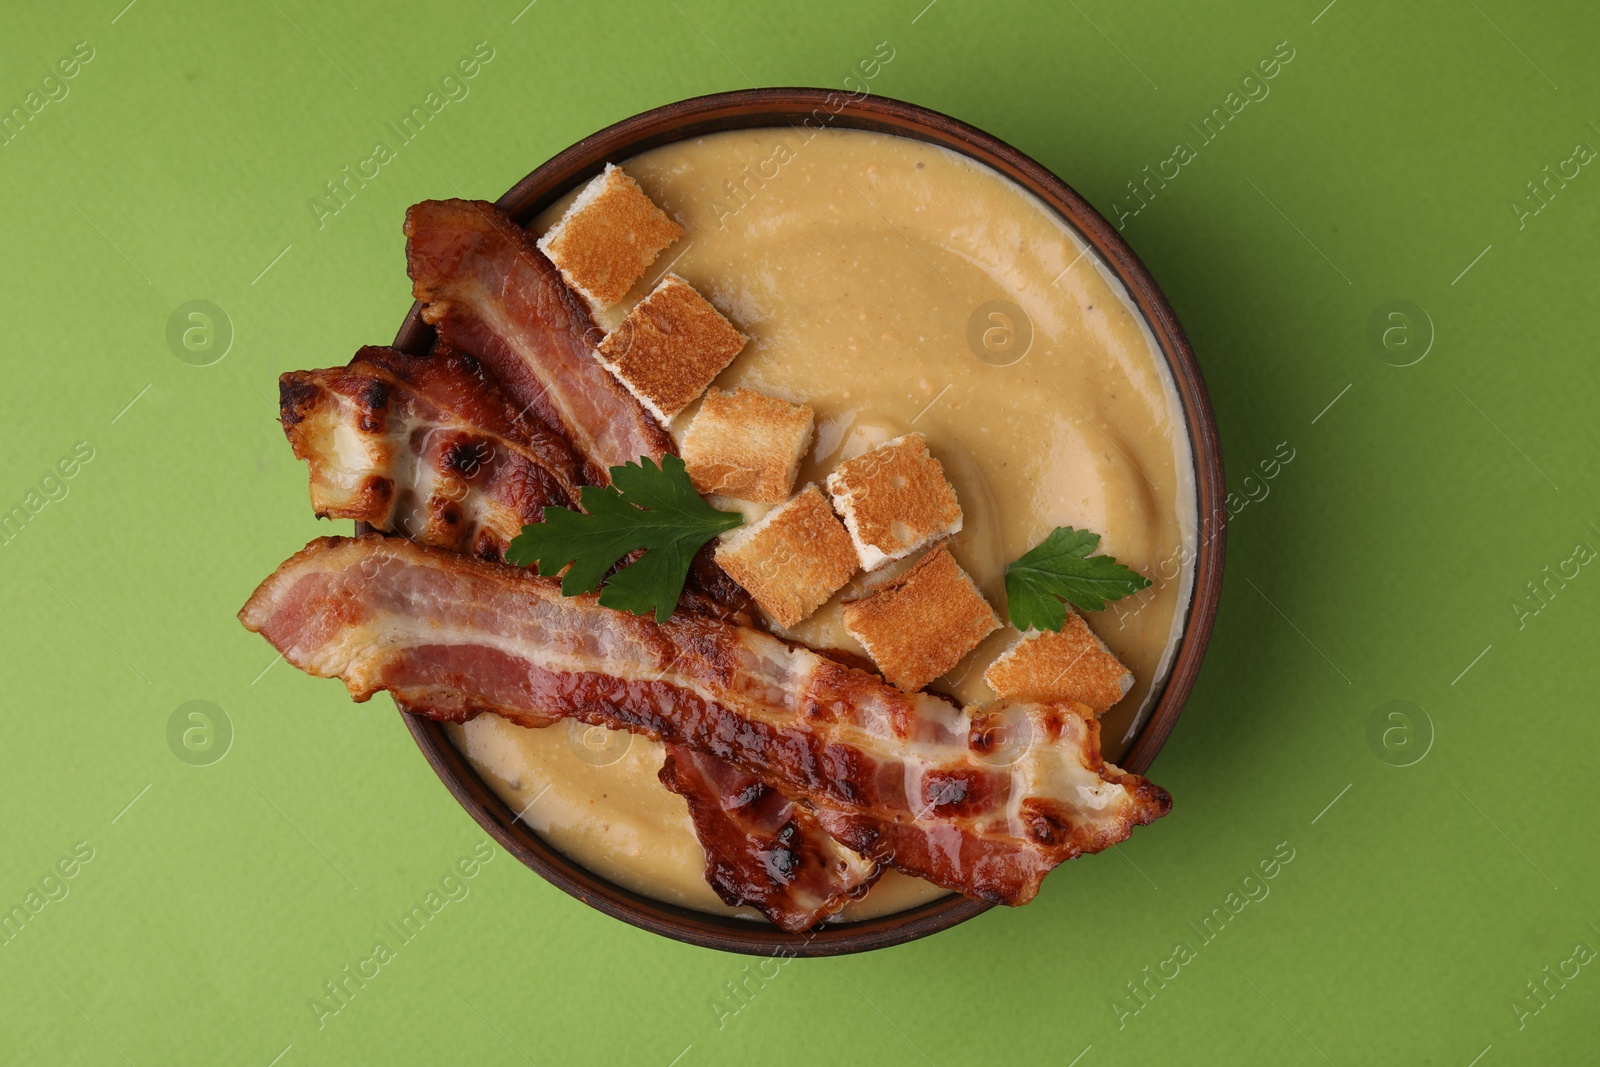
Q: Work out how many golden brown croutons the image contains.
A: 7